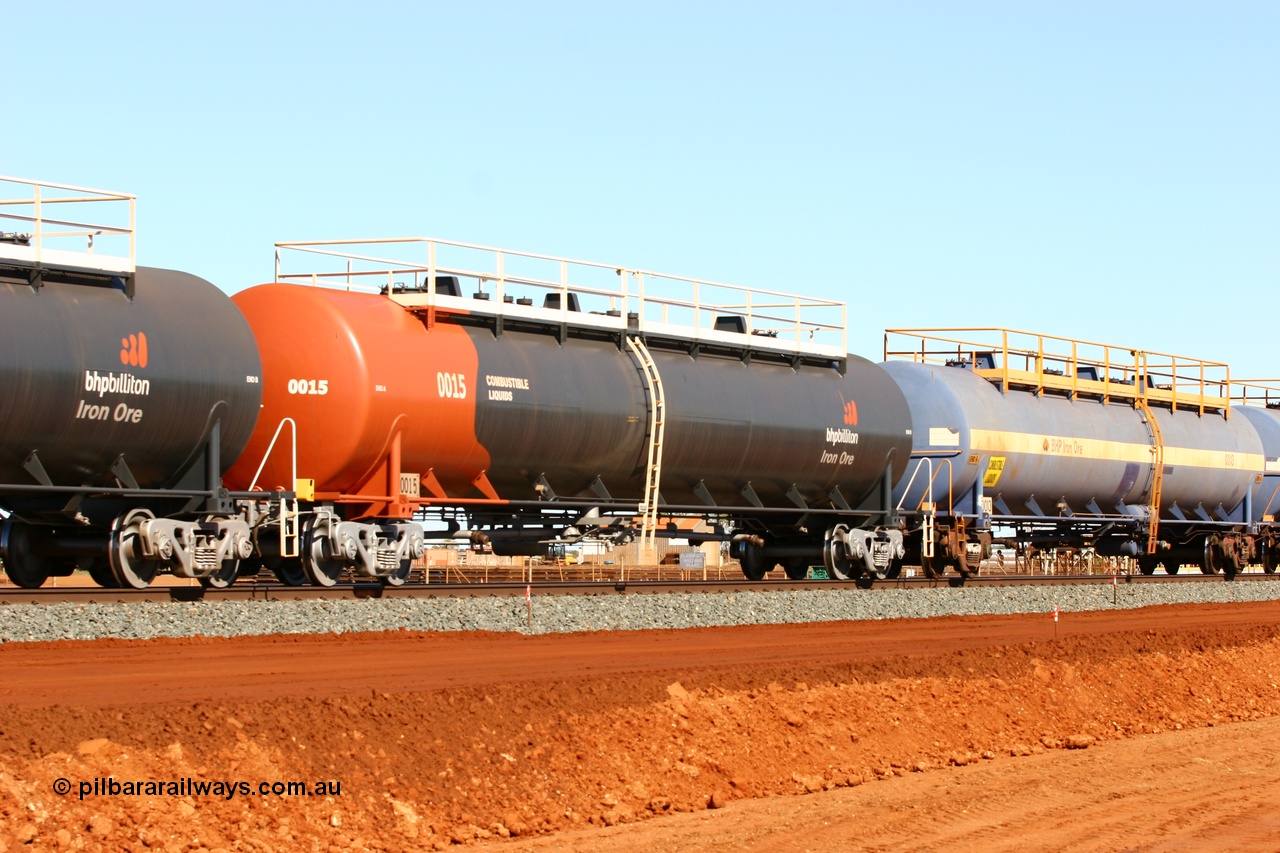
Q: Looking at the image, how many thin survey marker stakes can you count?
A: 3